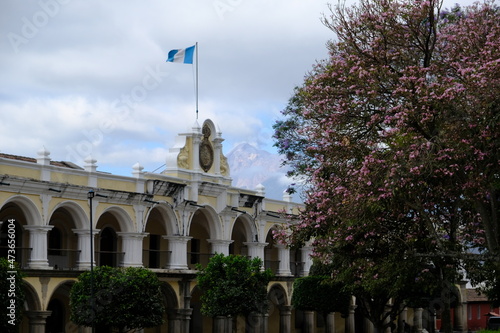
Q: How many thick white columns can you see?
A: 8